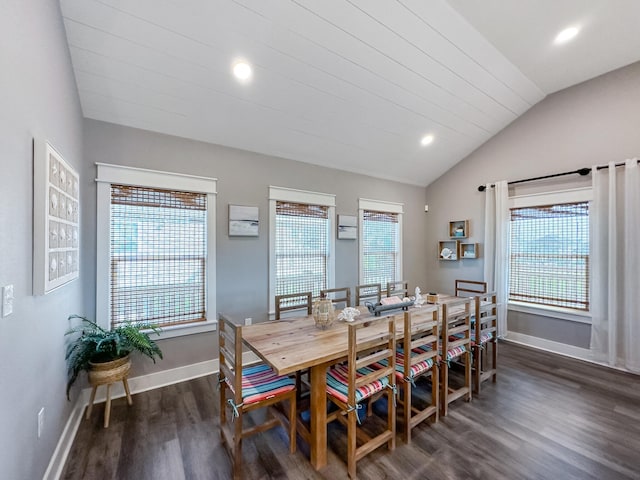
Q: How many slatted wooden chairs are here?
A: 10